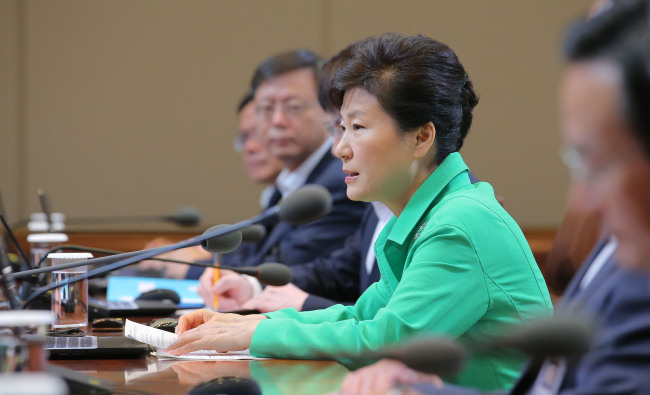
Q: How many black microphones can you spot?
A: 7